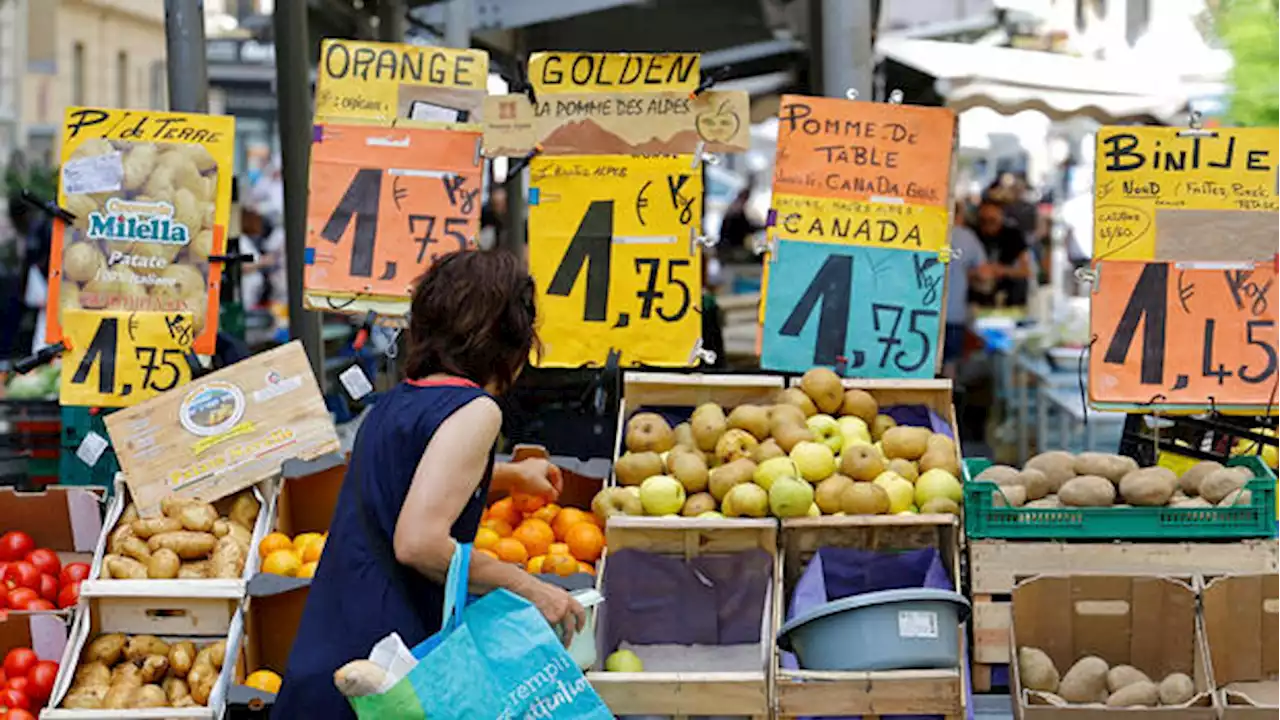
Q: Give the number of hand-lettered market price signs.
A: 5